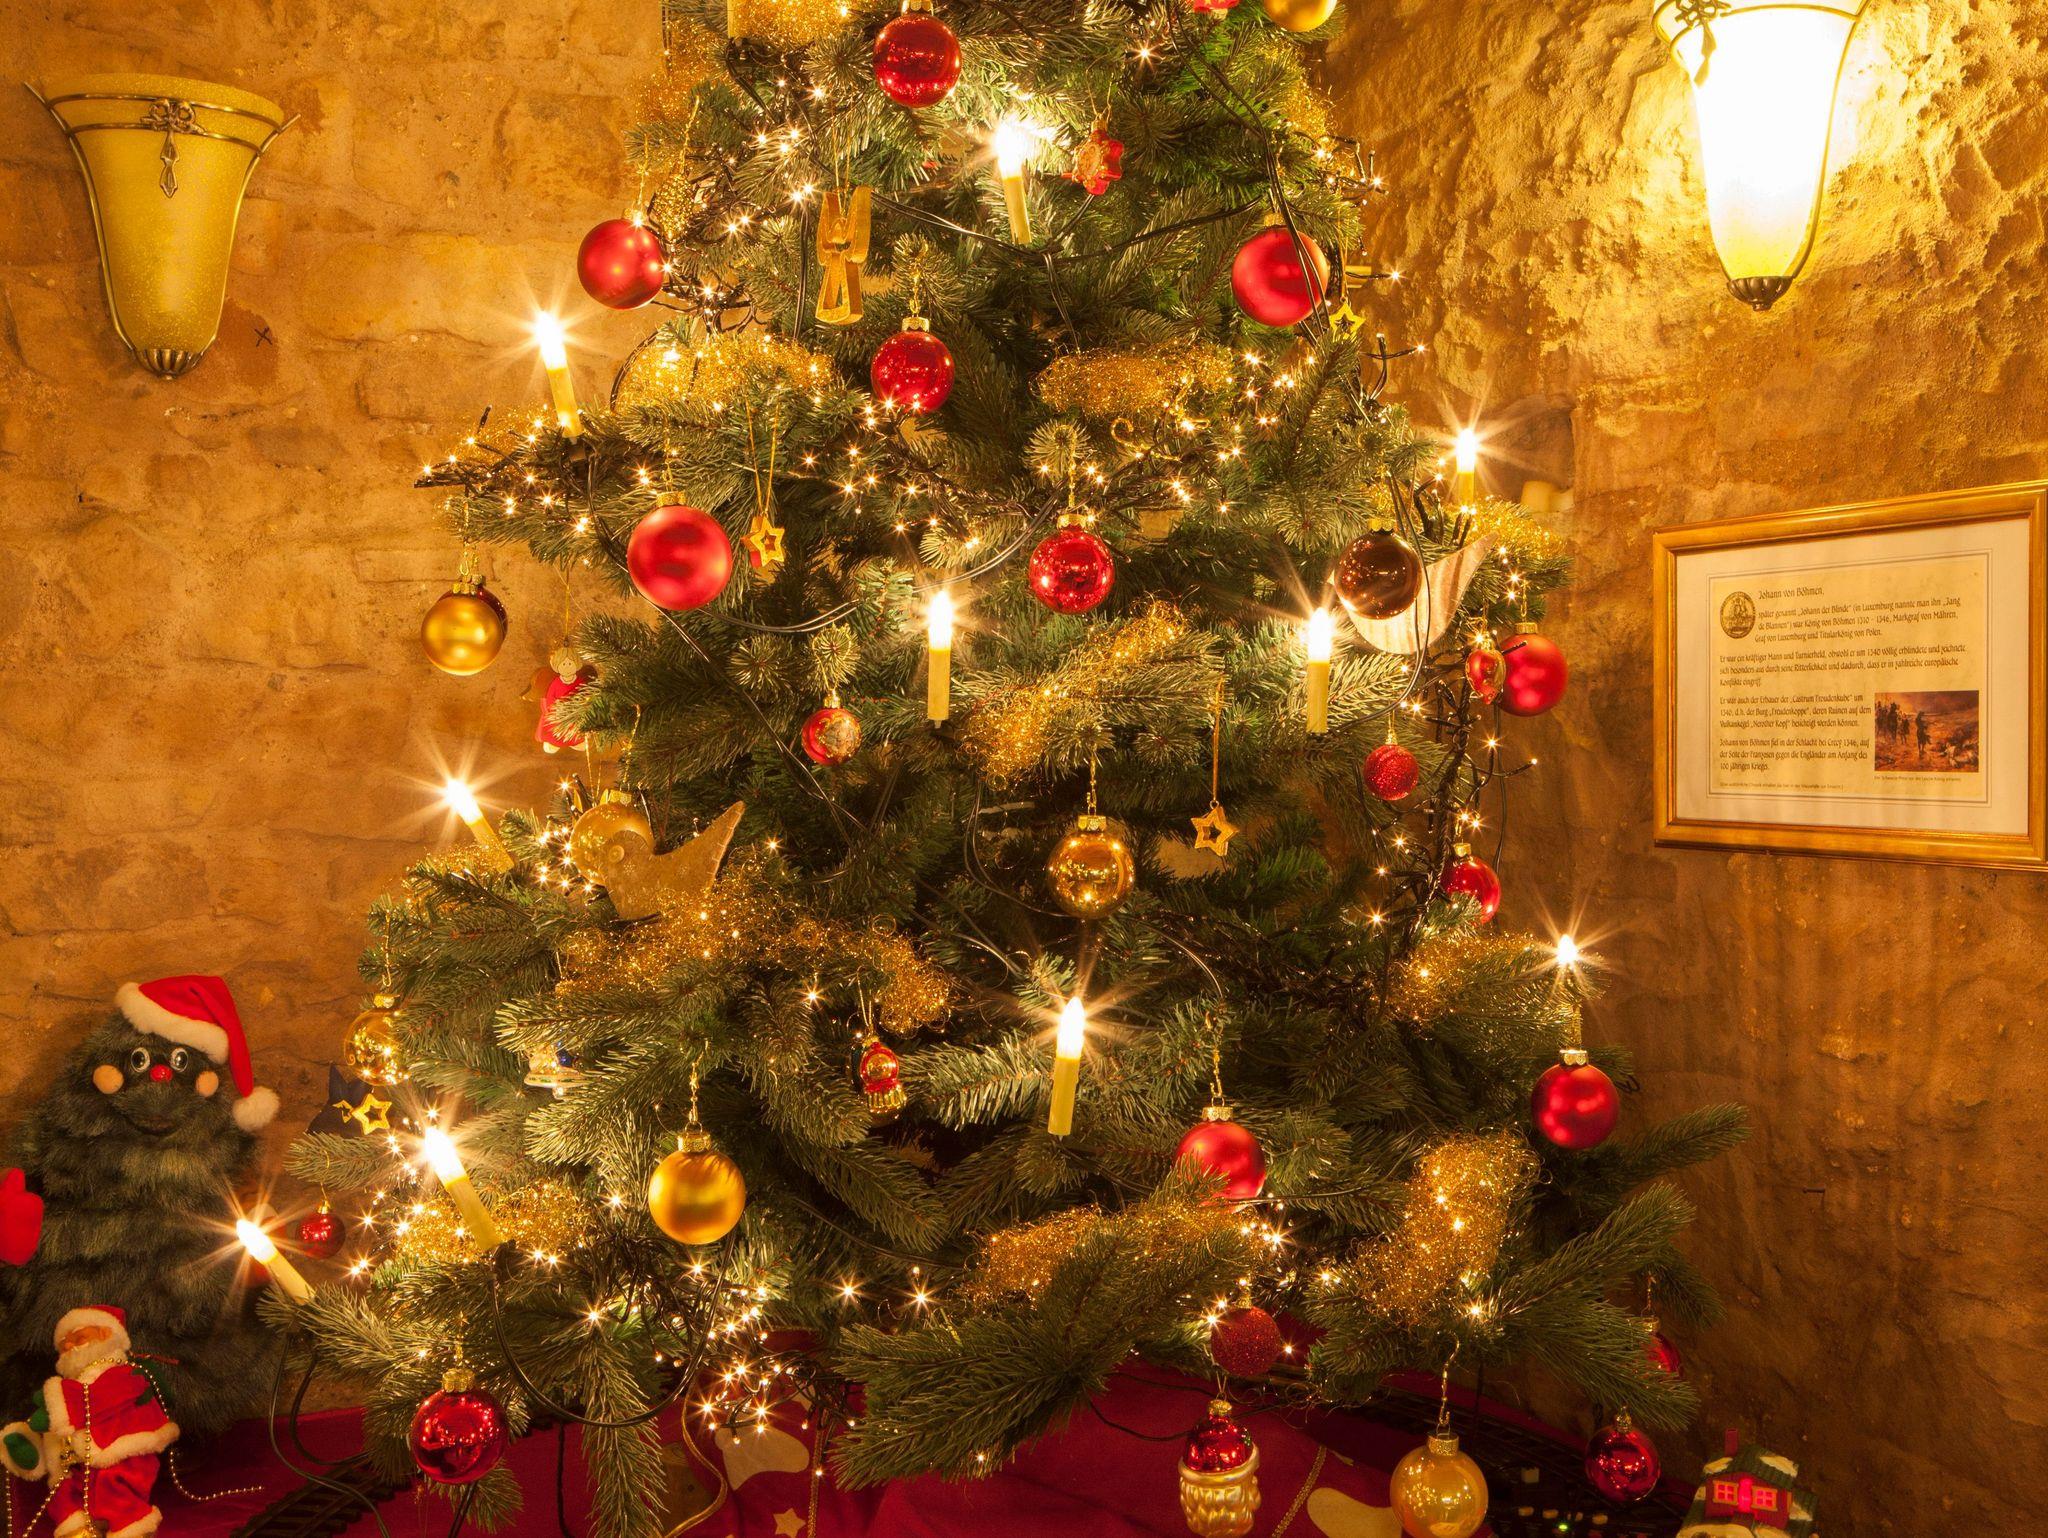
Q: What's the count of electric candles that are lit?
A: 10